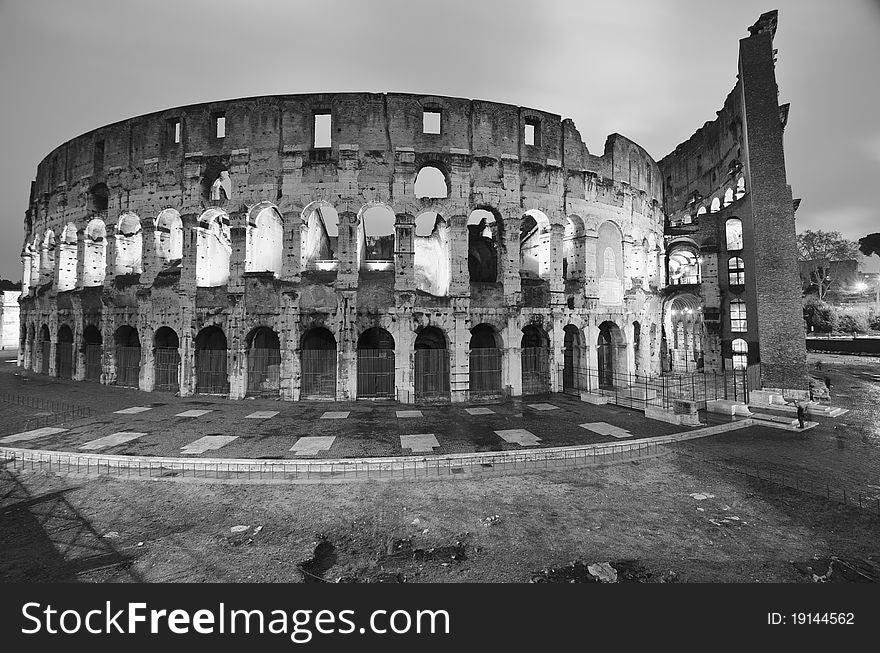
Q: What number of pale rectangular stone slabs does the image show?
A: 14